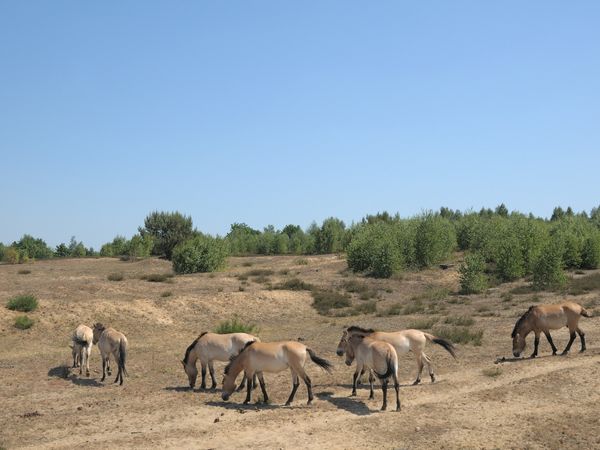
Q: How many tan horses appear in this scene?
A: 7